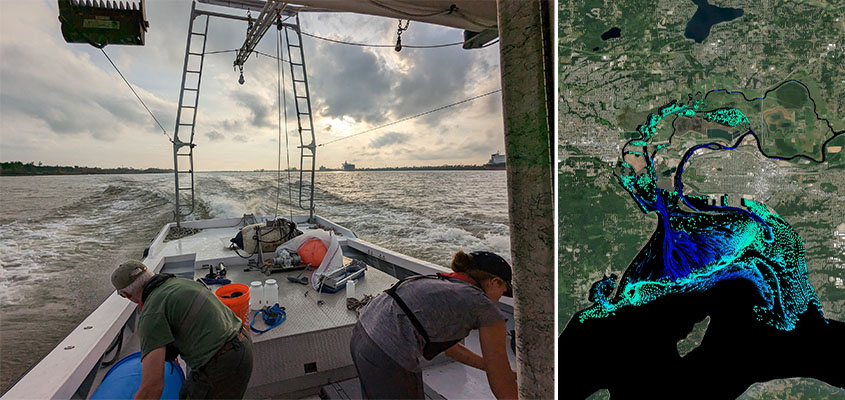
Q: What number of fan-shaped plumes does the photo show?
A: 1